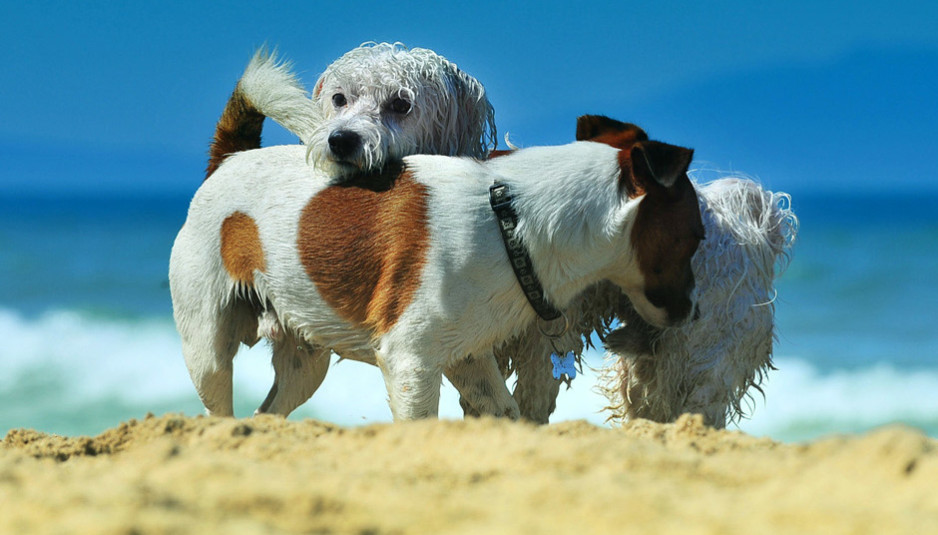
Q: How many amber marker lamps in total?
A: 0